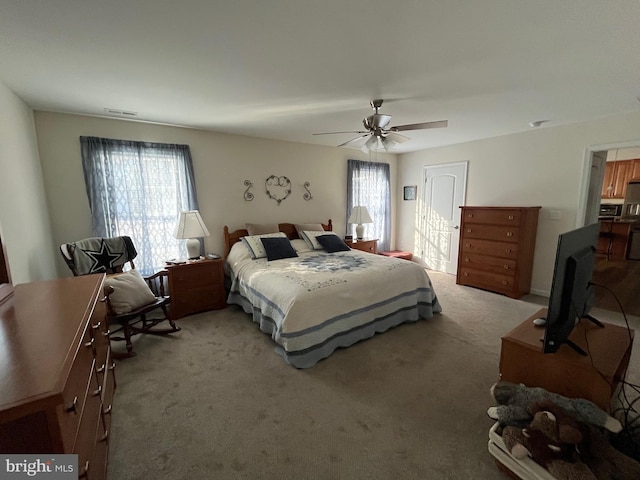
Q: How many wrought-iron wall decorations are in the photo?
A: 3